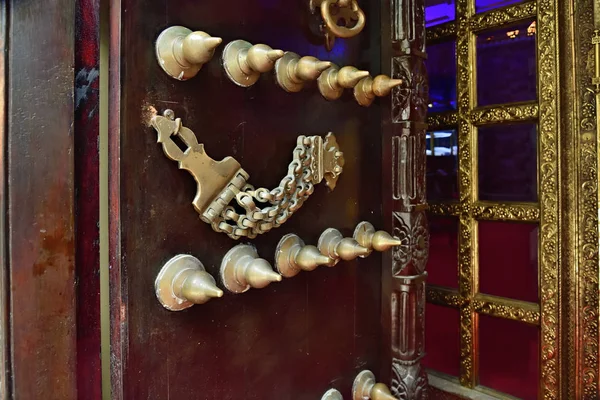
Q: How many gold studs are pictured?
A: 12